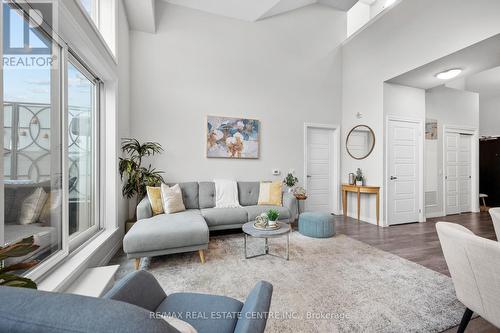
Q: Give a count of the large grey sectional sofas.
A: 1